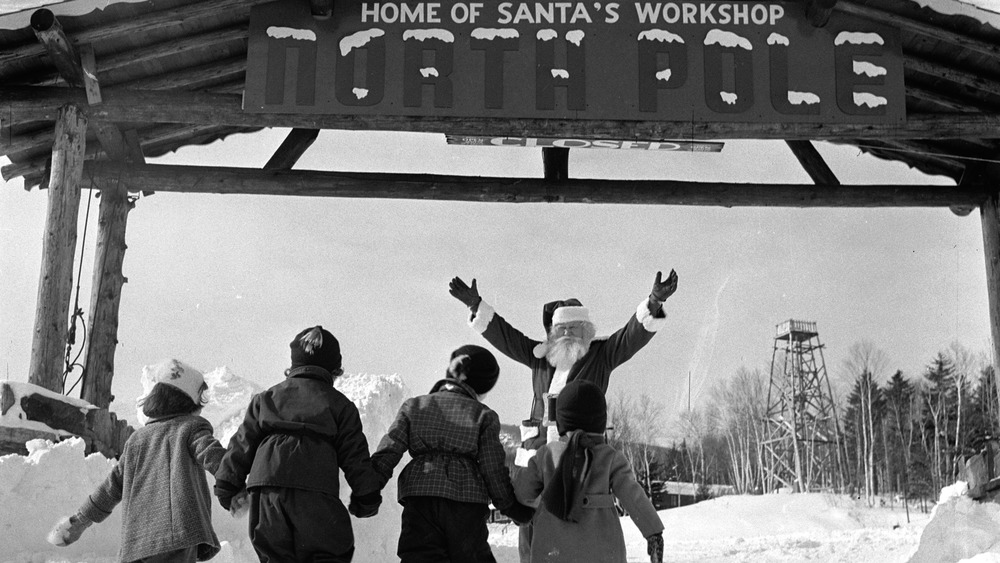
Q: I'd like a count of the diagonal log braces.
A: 2